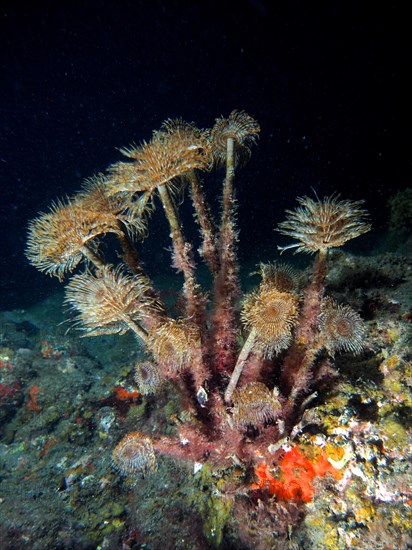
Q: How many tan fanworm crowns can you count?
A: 14